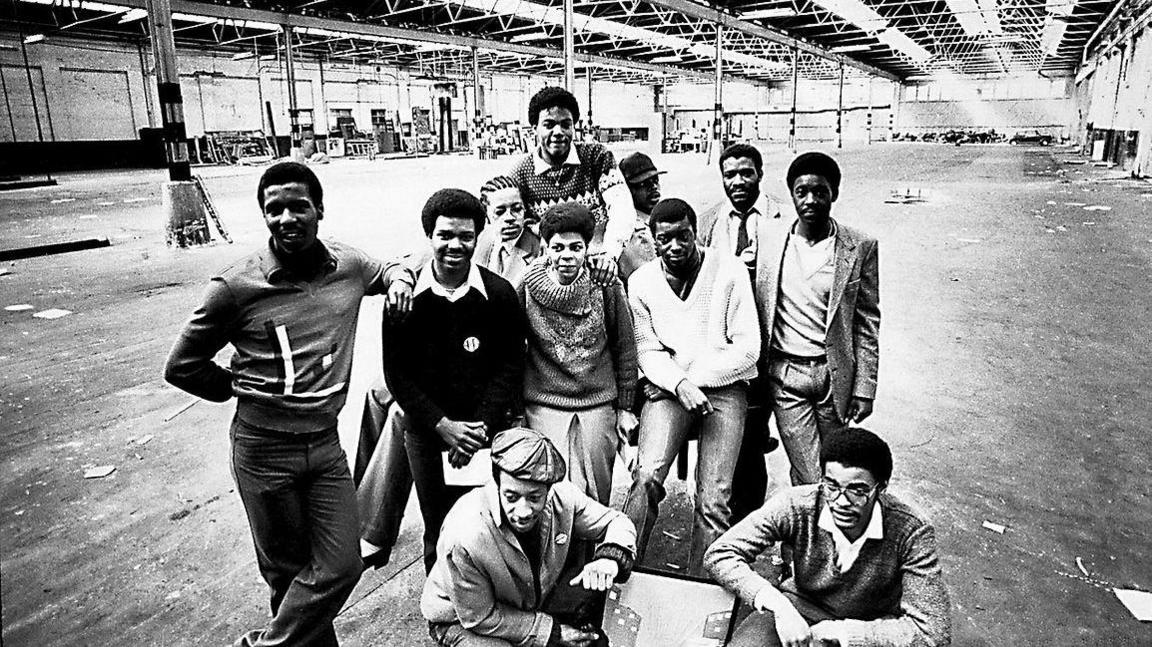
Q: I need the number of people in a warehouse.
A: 11